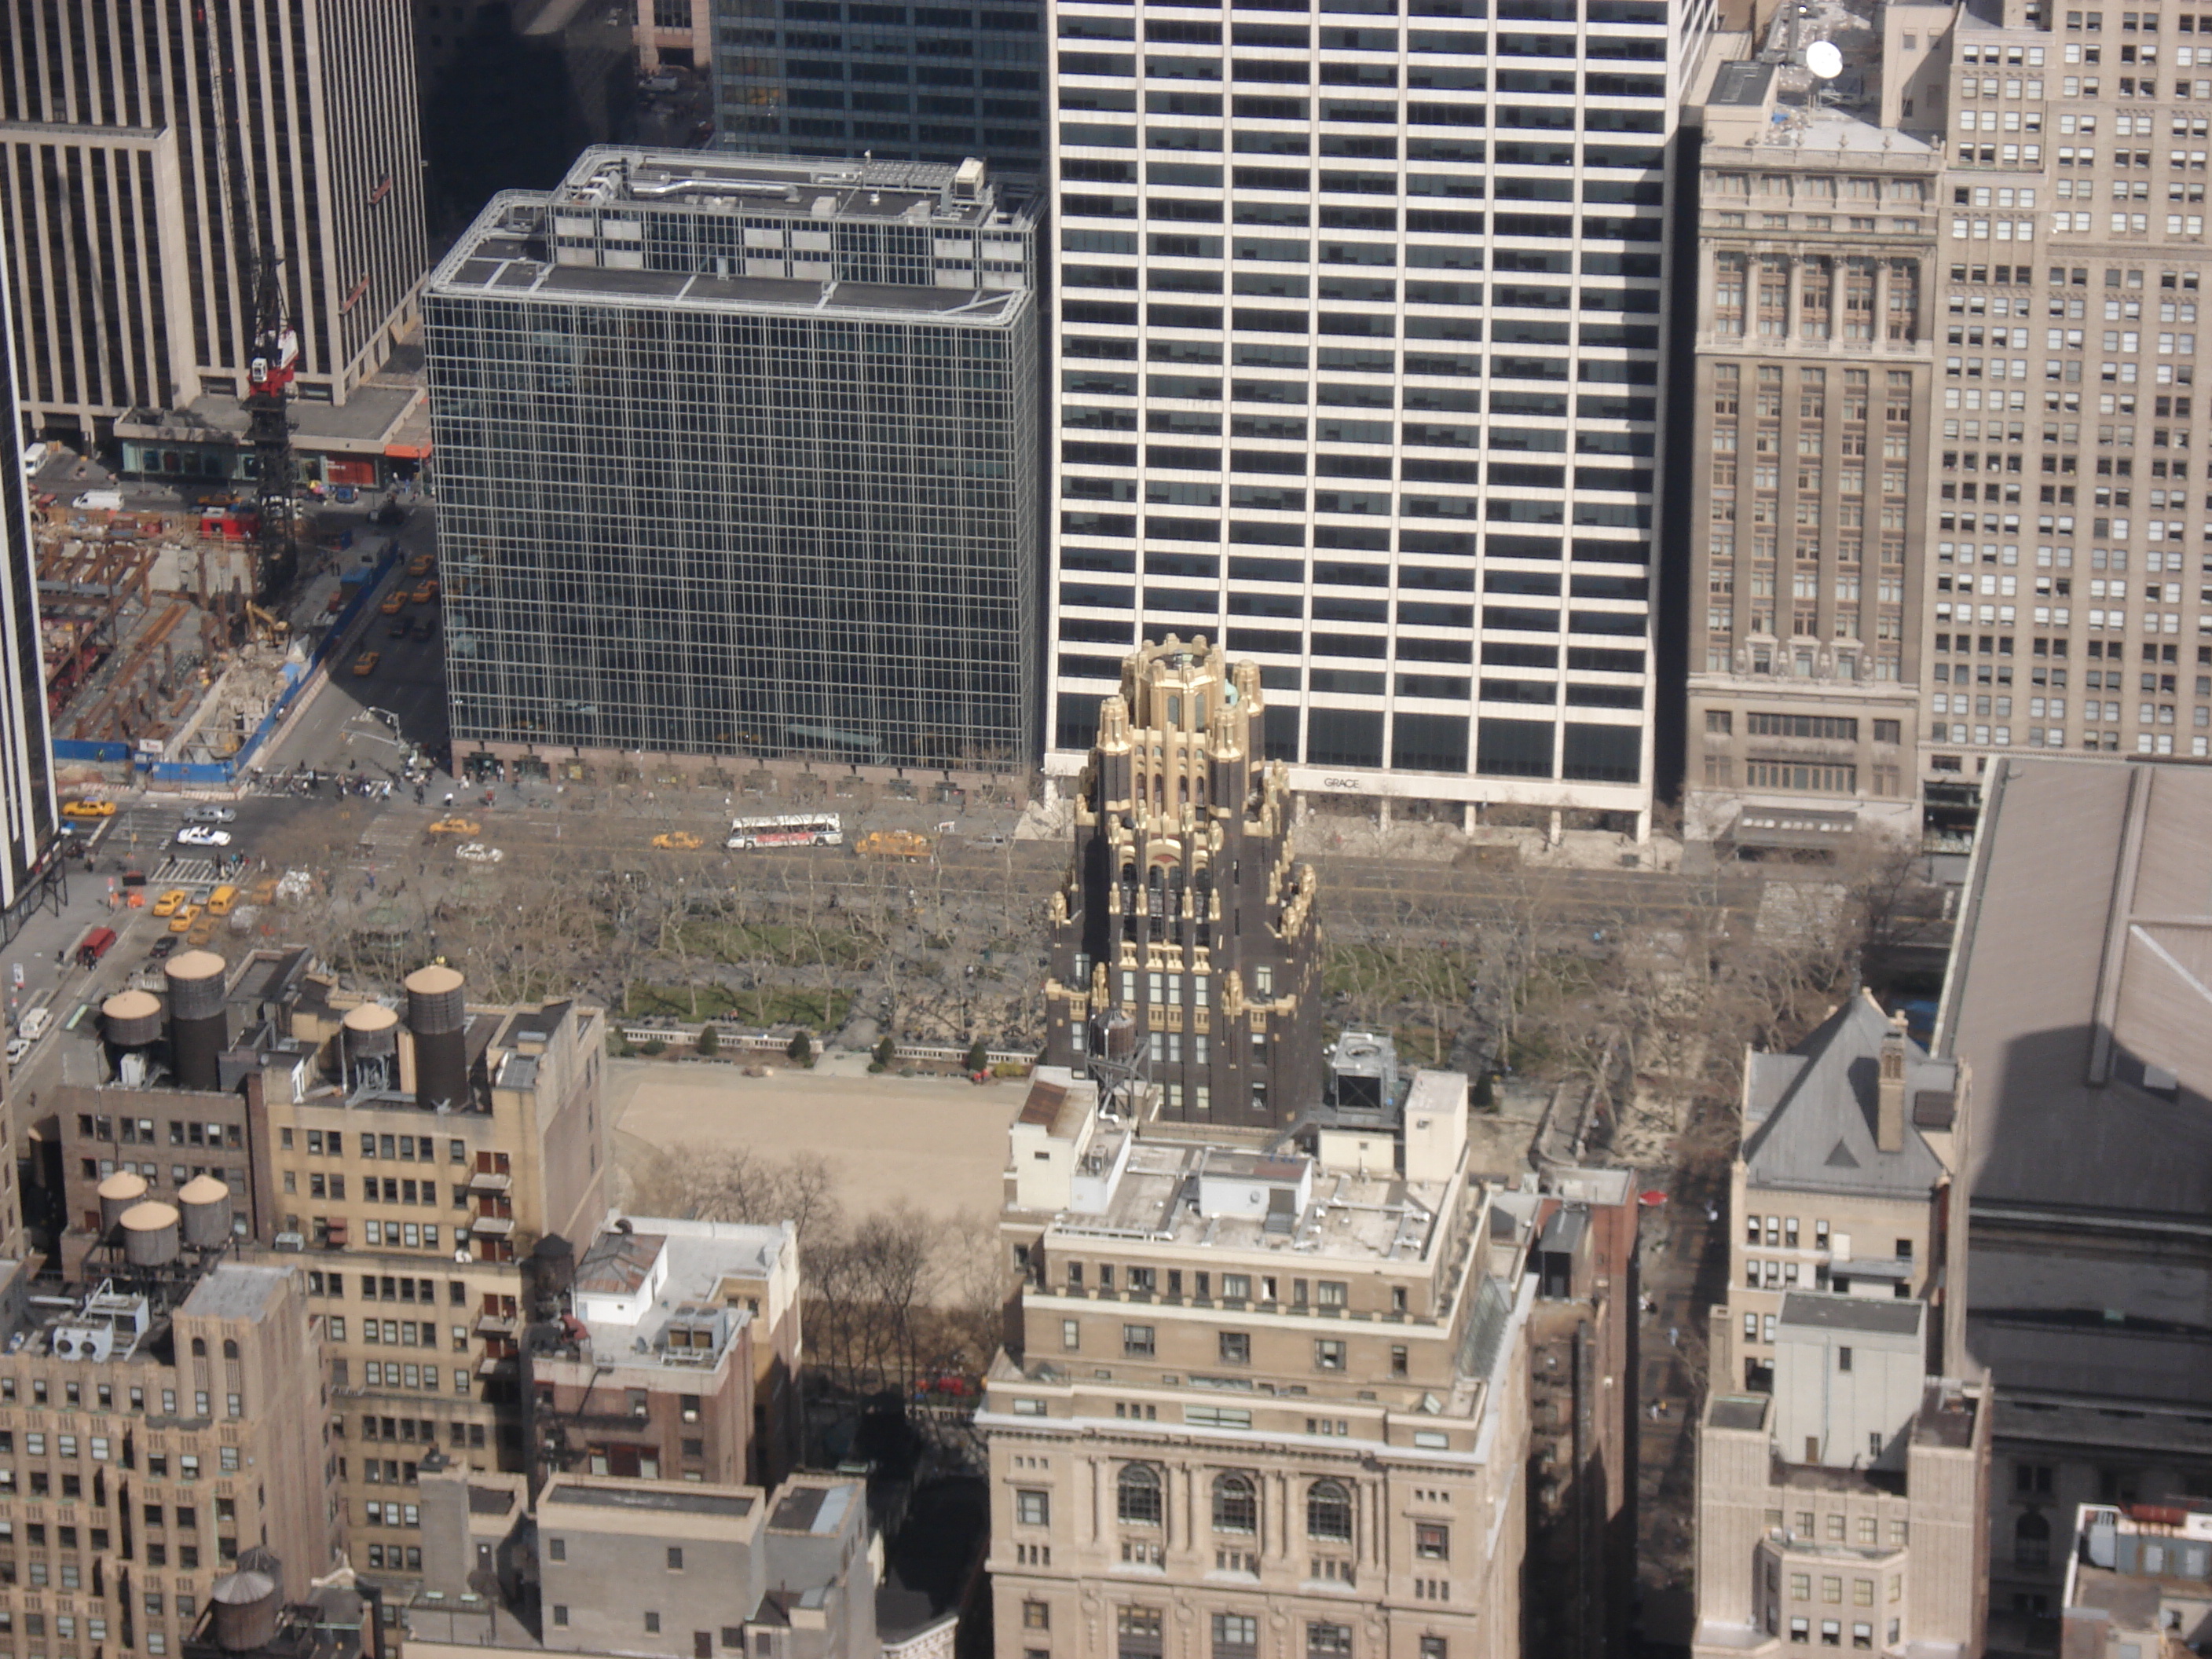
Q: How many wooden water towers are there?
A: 11